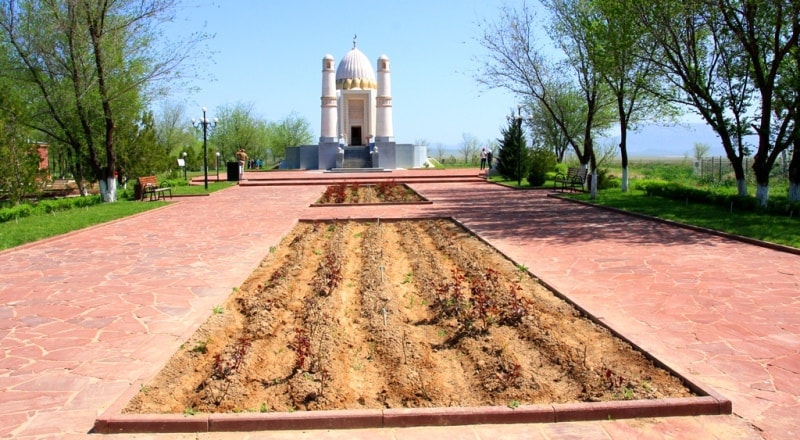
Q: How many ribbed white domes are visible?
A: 1